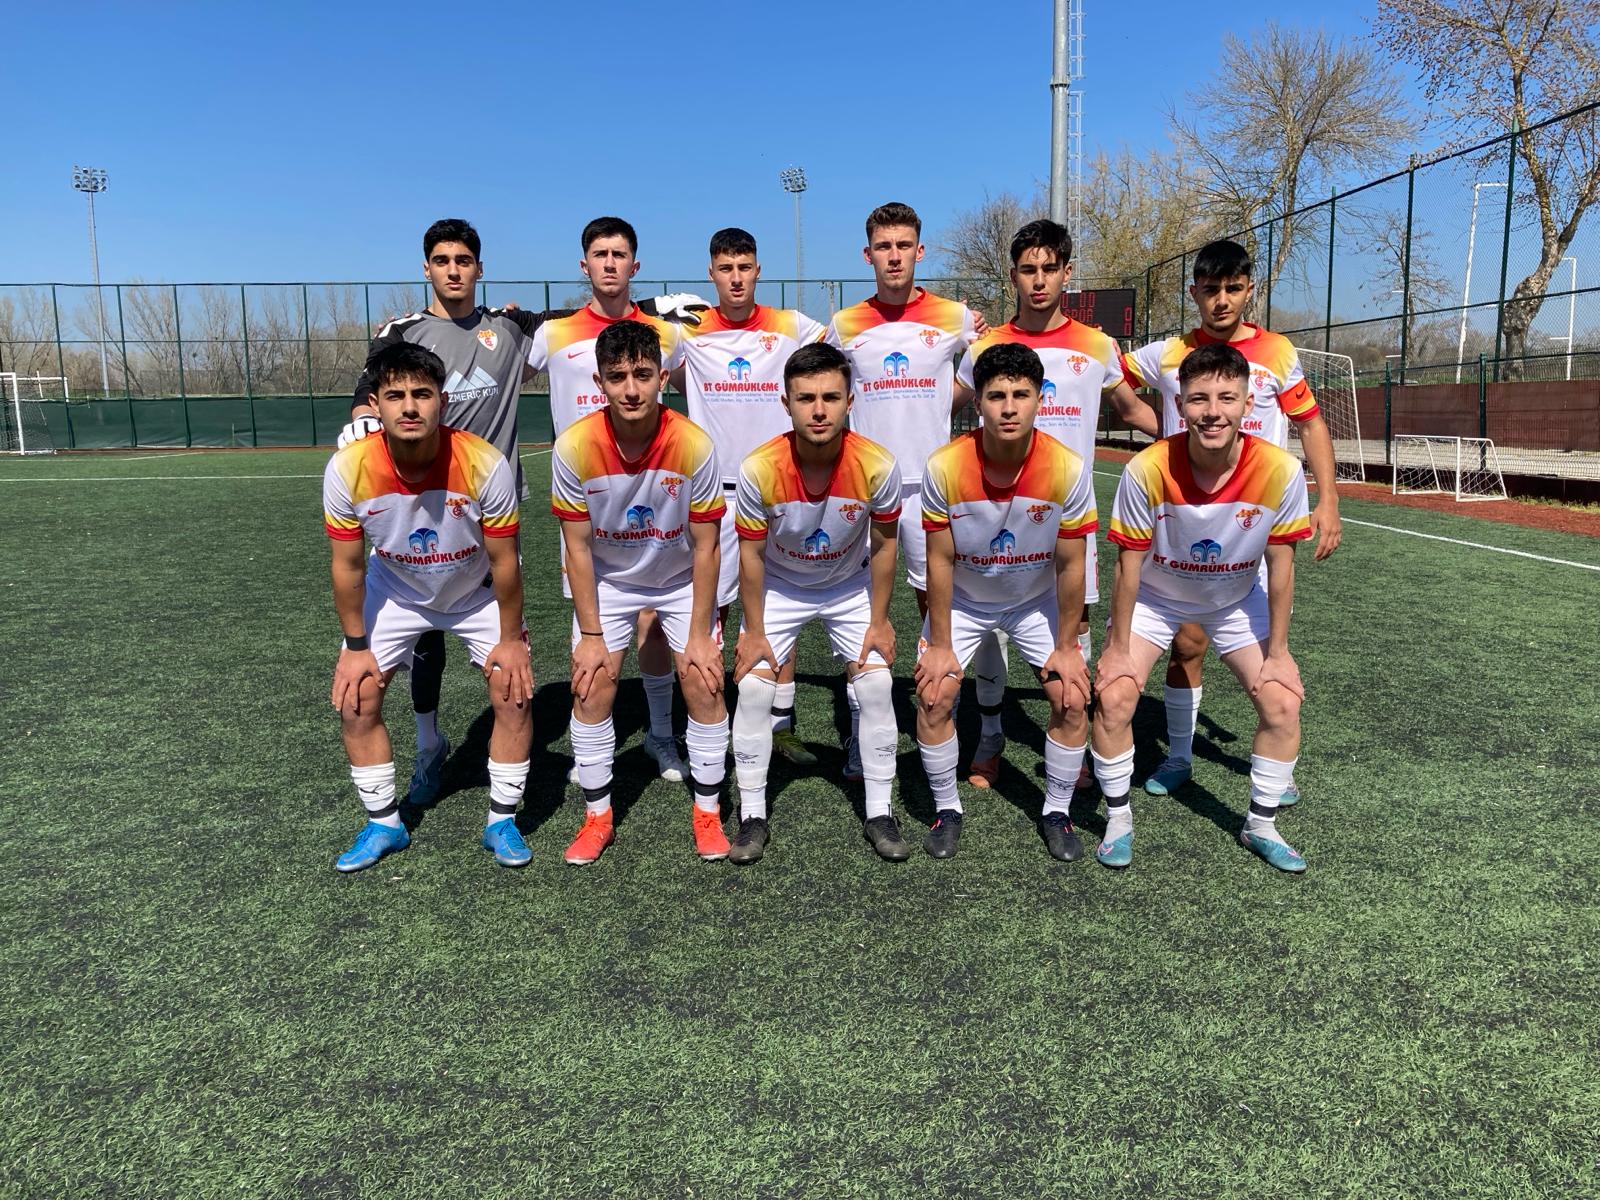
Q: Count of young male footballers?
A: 11